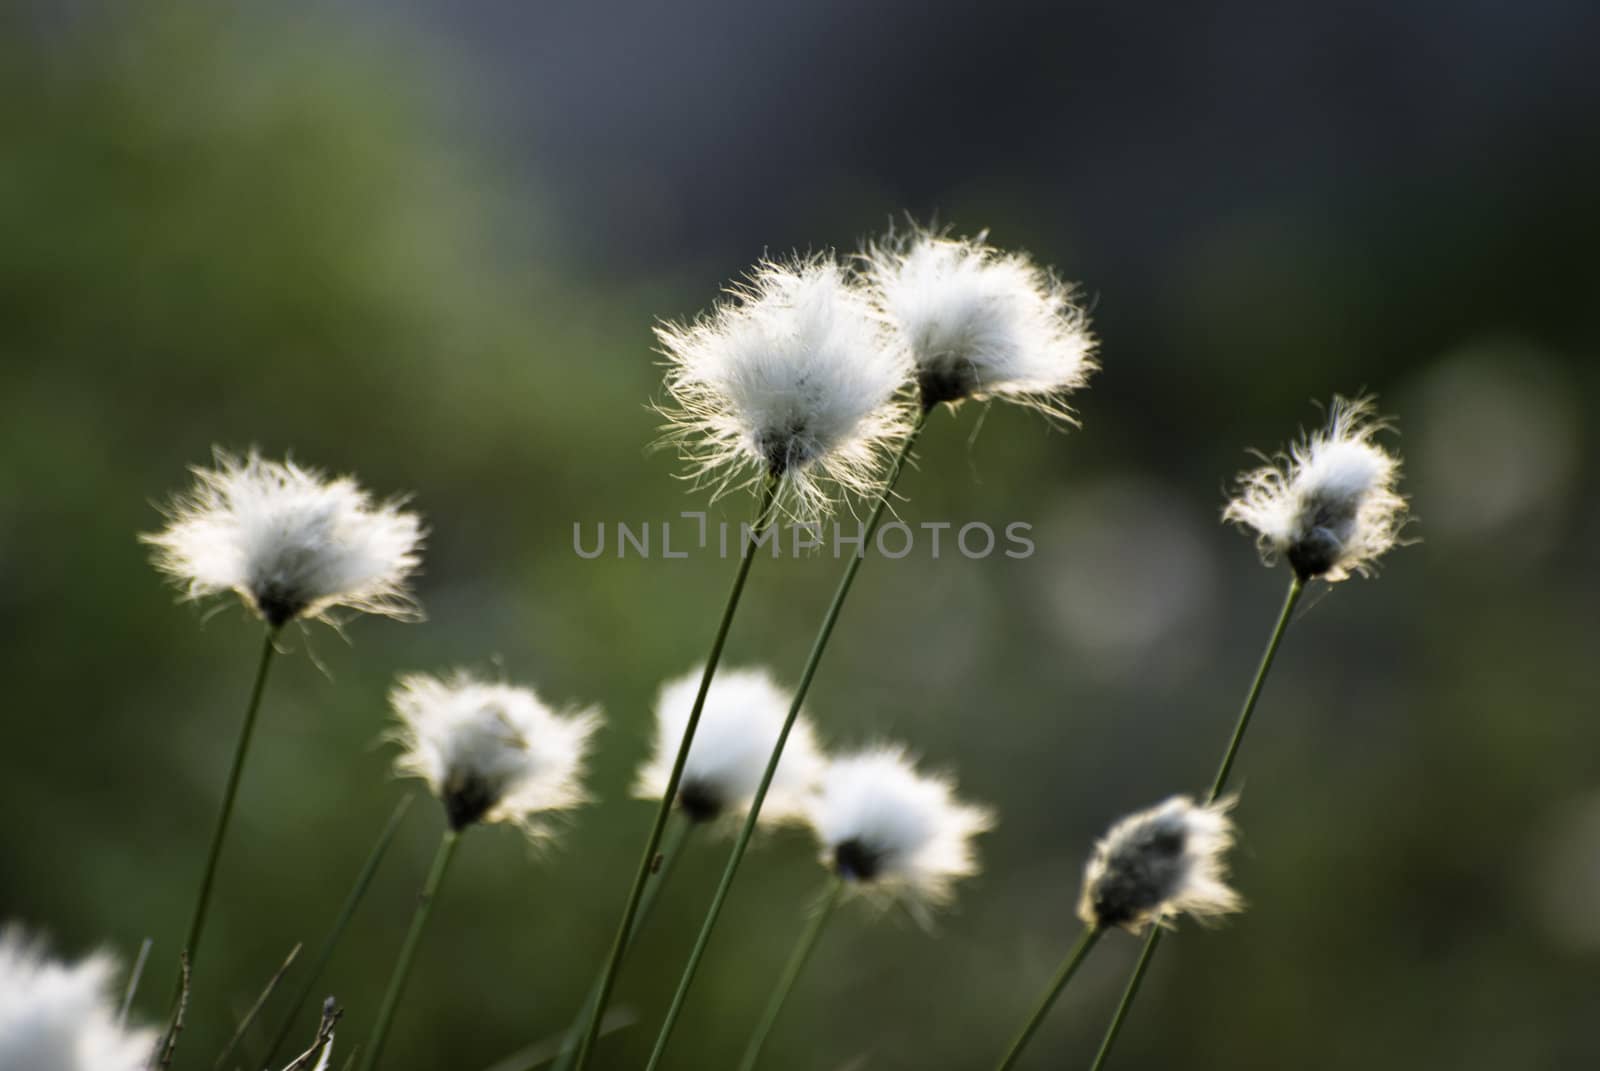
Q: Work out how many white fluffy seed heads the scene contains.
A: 9